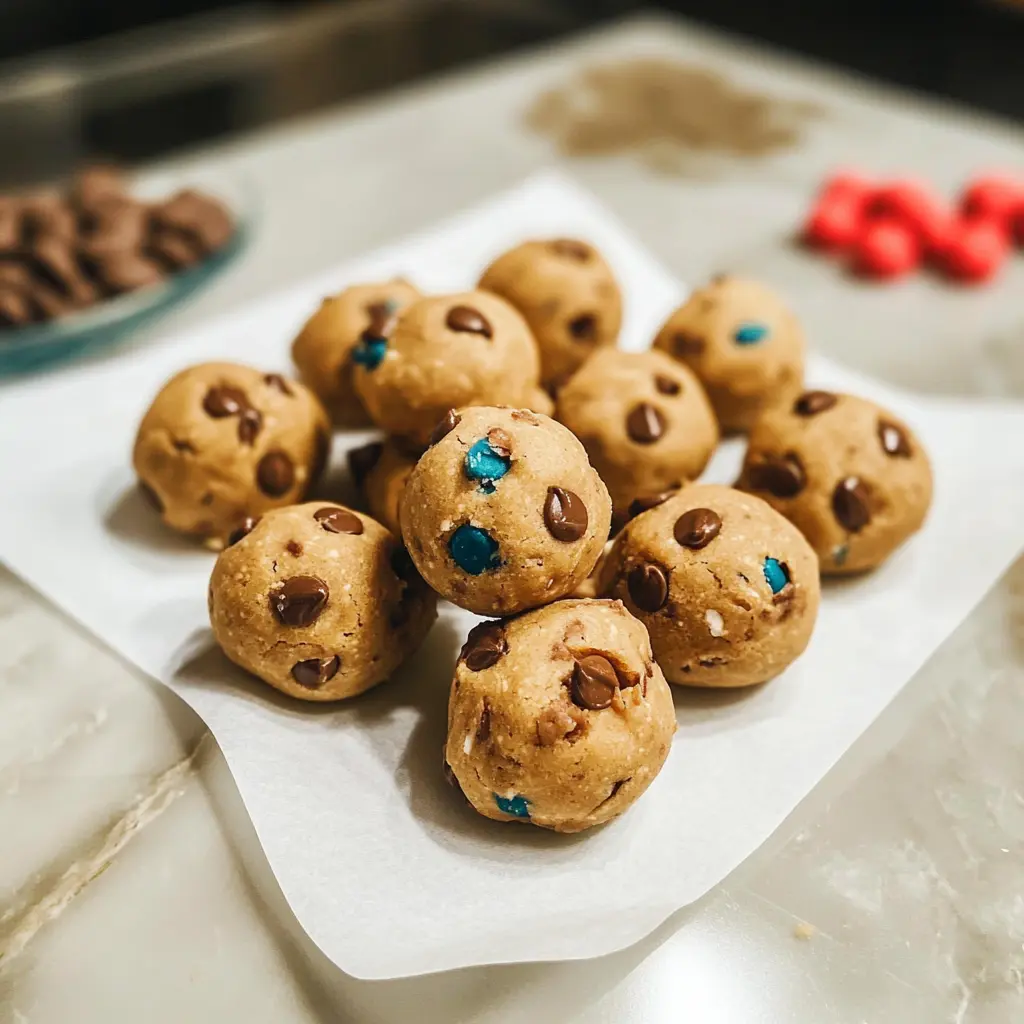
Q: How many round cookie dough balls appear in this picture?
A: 12